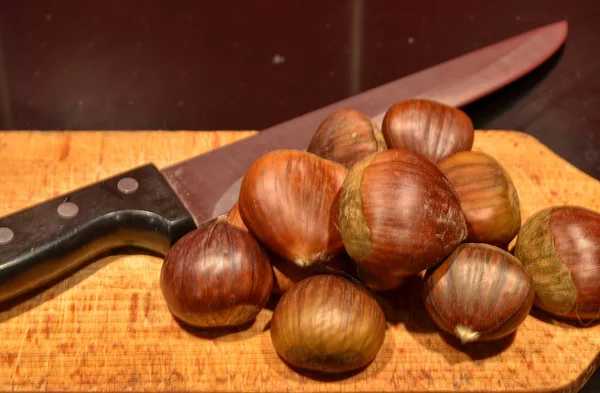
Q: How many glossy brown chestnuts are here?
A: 10